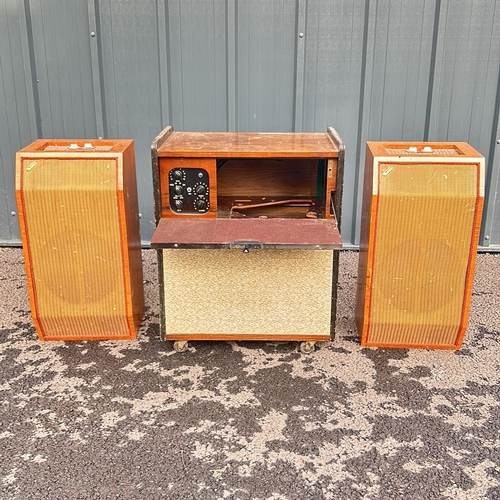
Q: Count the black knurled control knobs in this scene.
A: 5